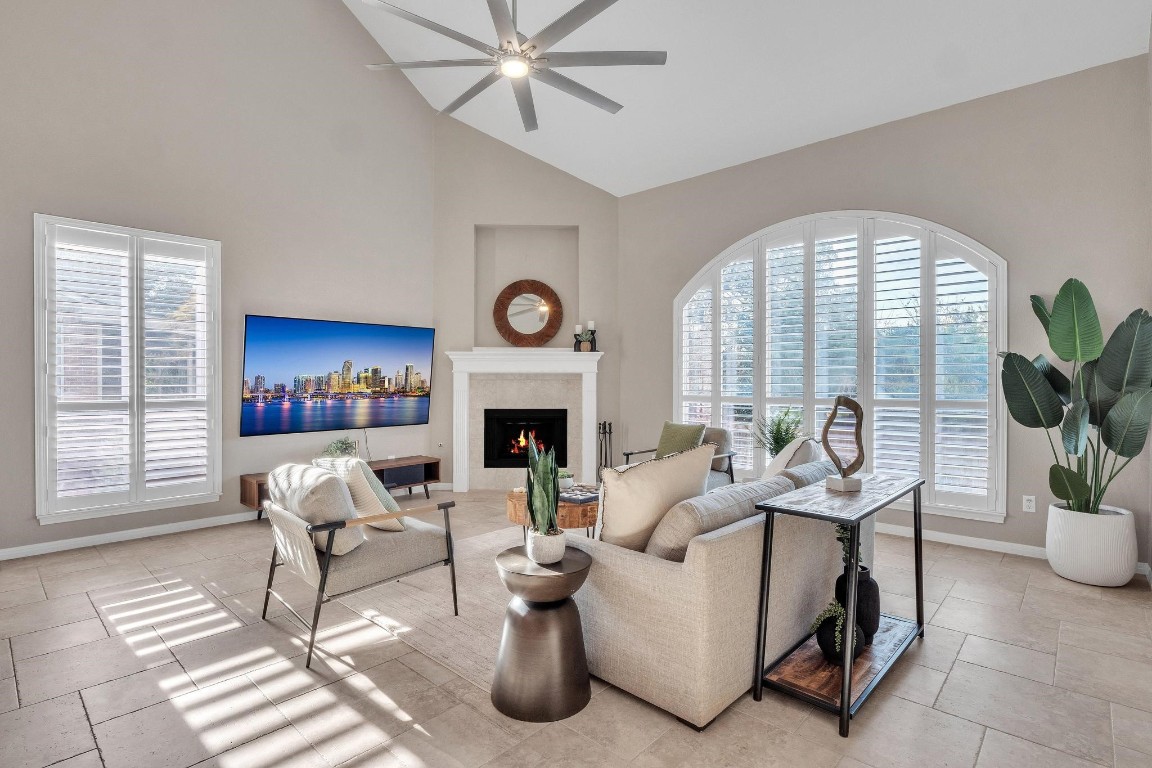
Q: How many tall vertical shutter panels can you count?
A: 8